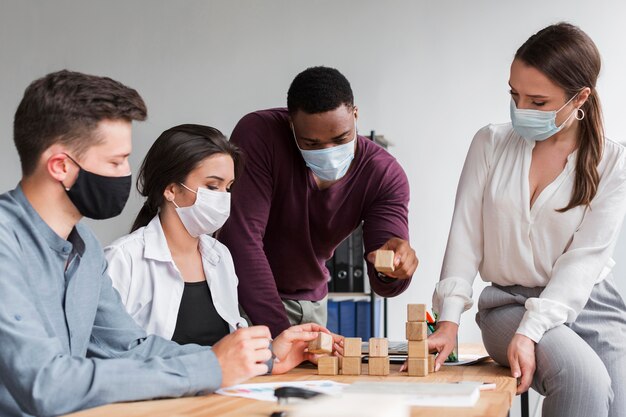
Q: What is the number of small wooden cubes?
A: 12